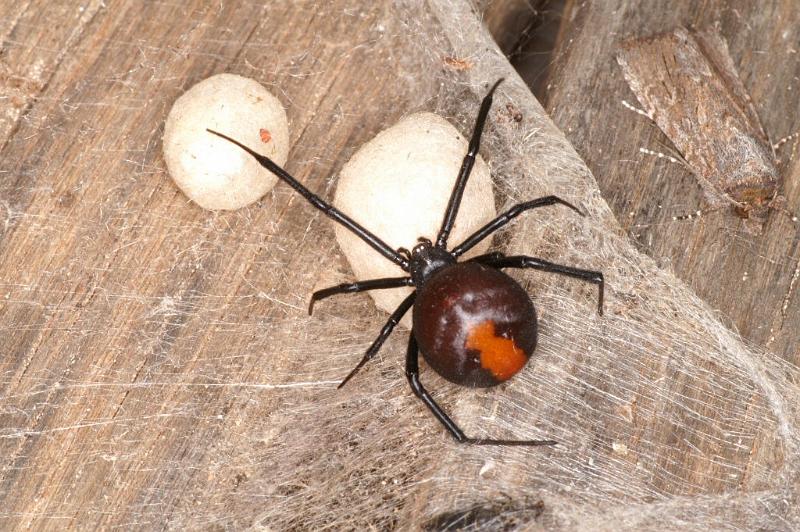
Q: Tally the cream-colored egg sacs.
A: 2